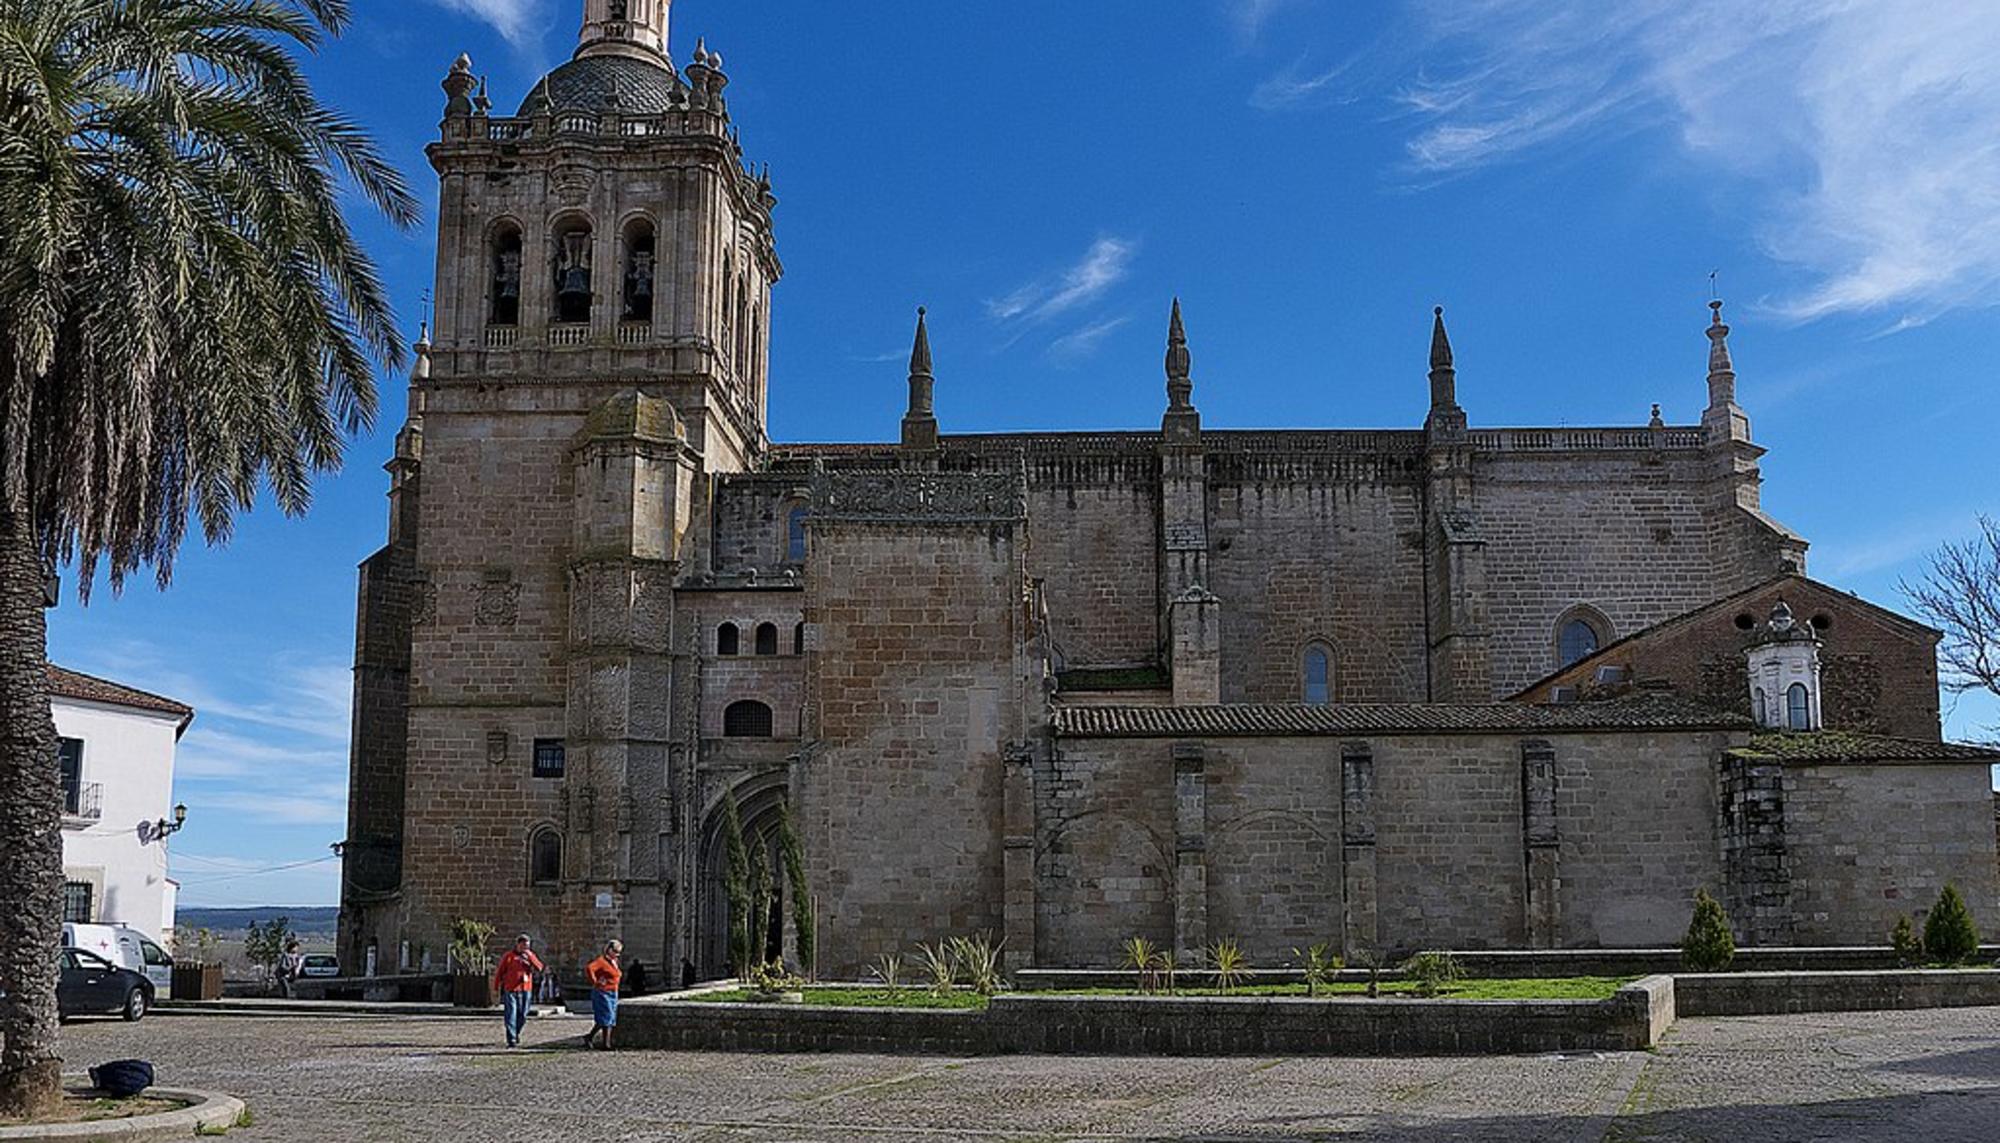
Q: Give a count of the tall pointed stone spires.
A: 4